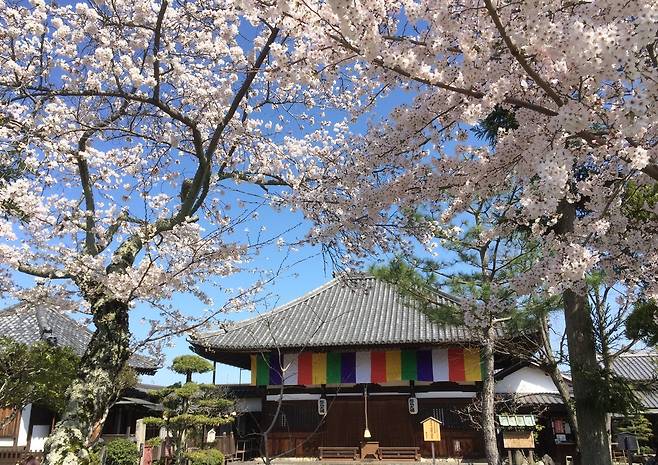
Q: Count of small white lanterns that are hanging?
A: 2